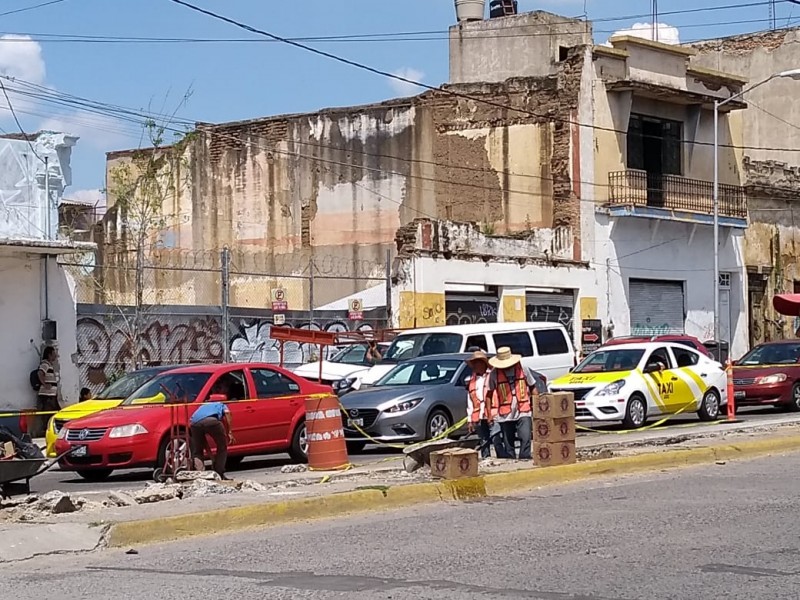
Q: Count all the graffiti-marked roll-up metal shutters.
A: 3